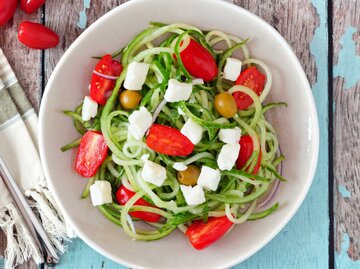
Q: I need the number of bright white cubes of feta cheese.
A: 12